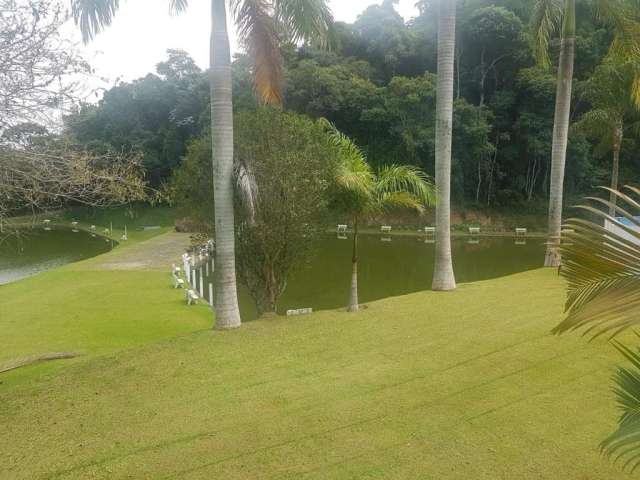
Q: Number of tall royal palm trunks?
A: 3